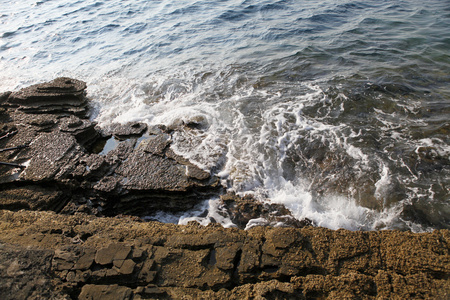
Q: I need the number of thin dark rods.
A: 2